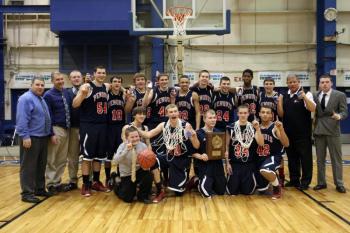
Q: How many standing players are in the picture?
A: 9